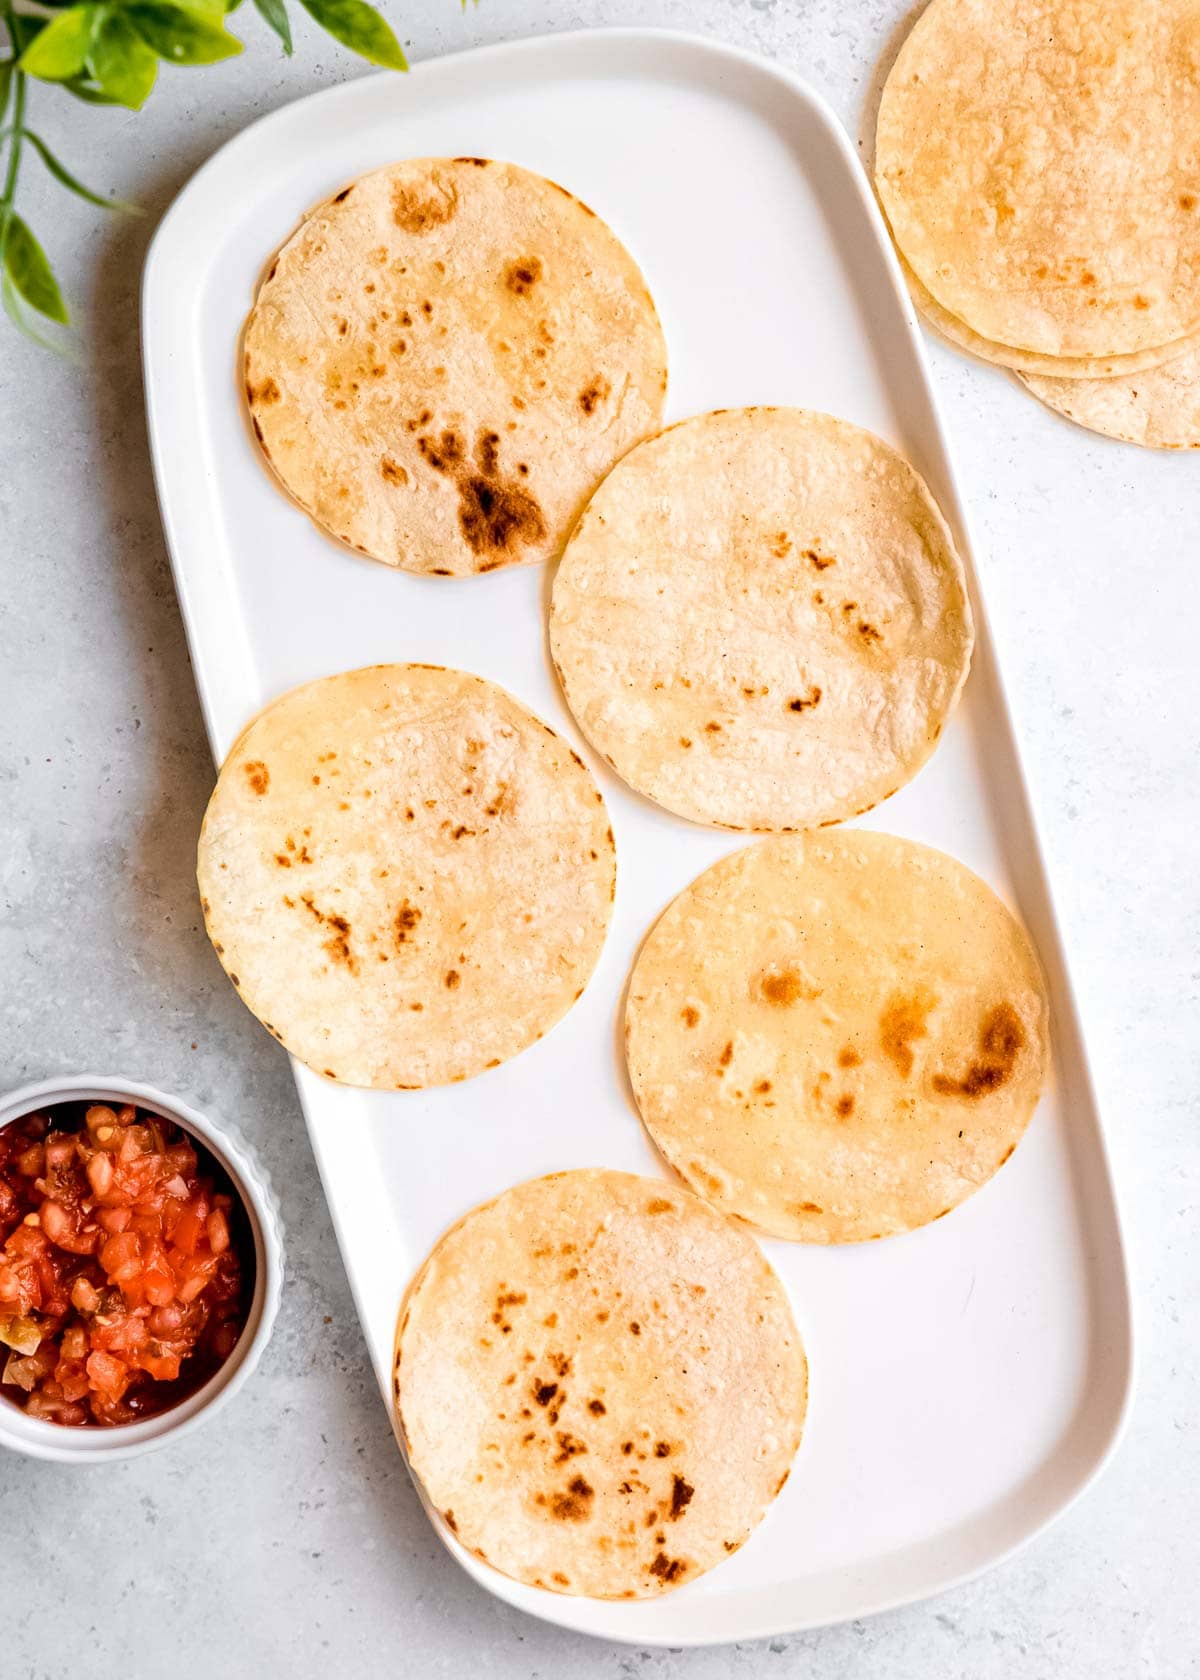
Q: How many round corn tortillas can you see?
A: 8